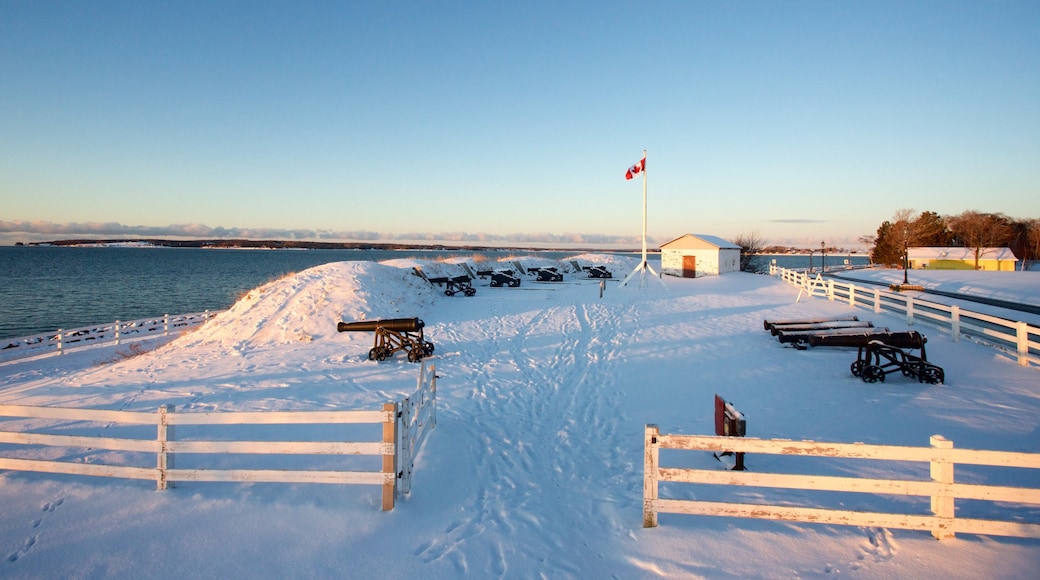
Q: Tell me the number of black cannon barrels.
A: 9